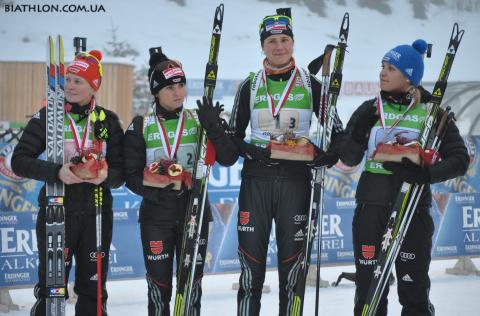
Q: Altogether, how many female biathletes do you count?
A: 4